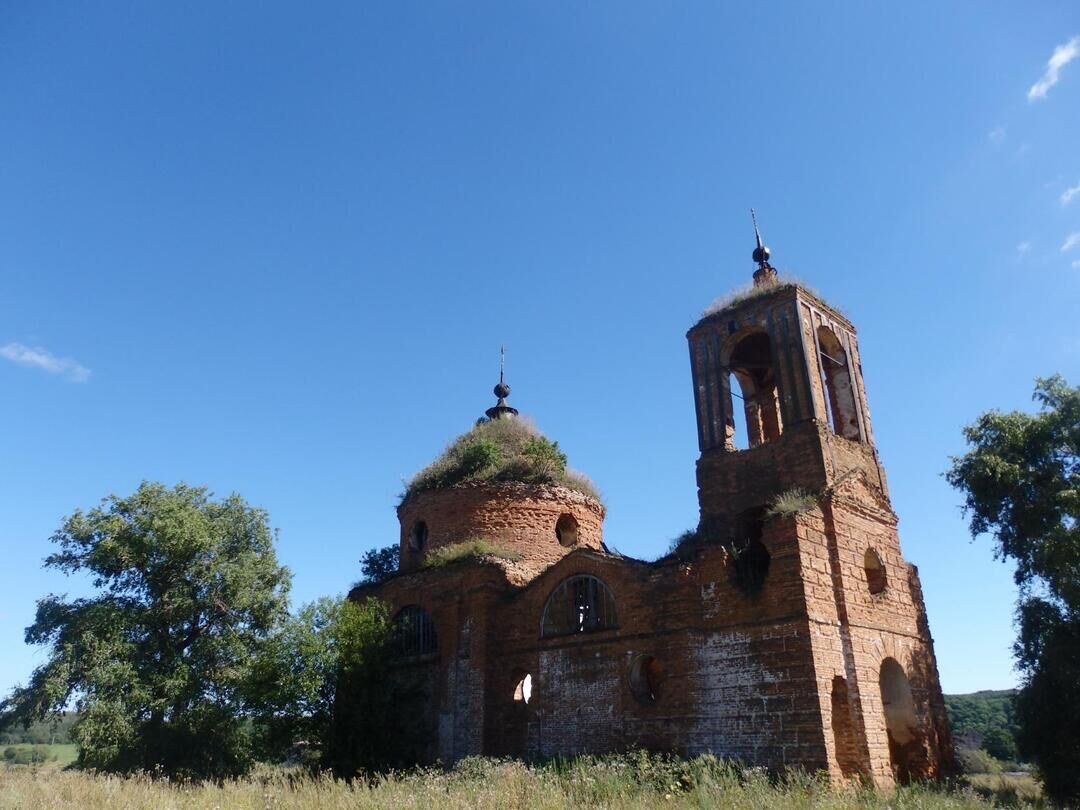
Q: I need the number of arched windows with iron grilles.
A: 2